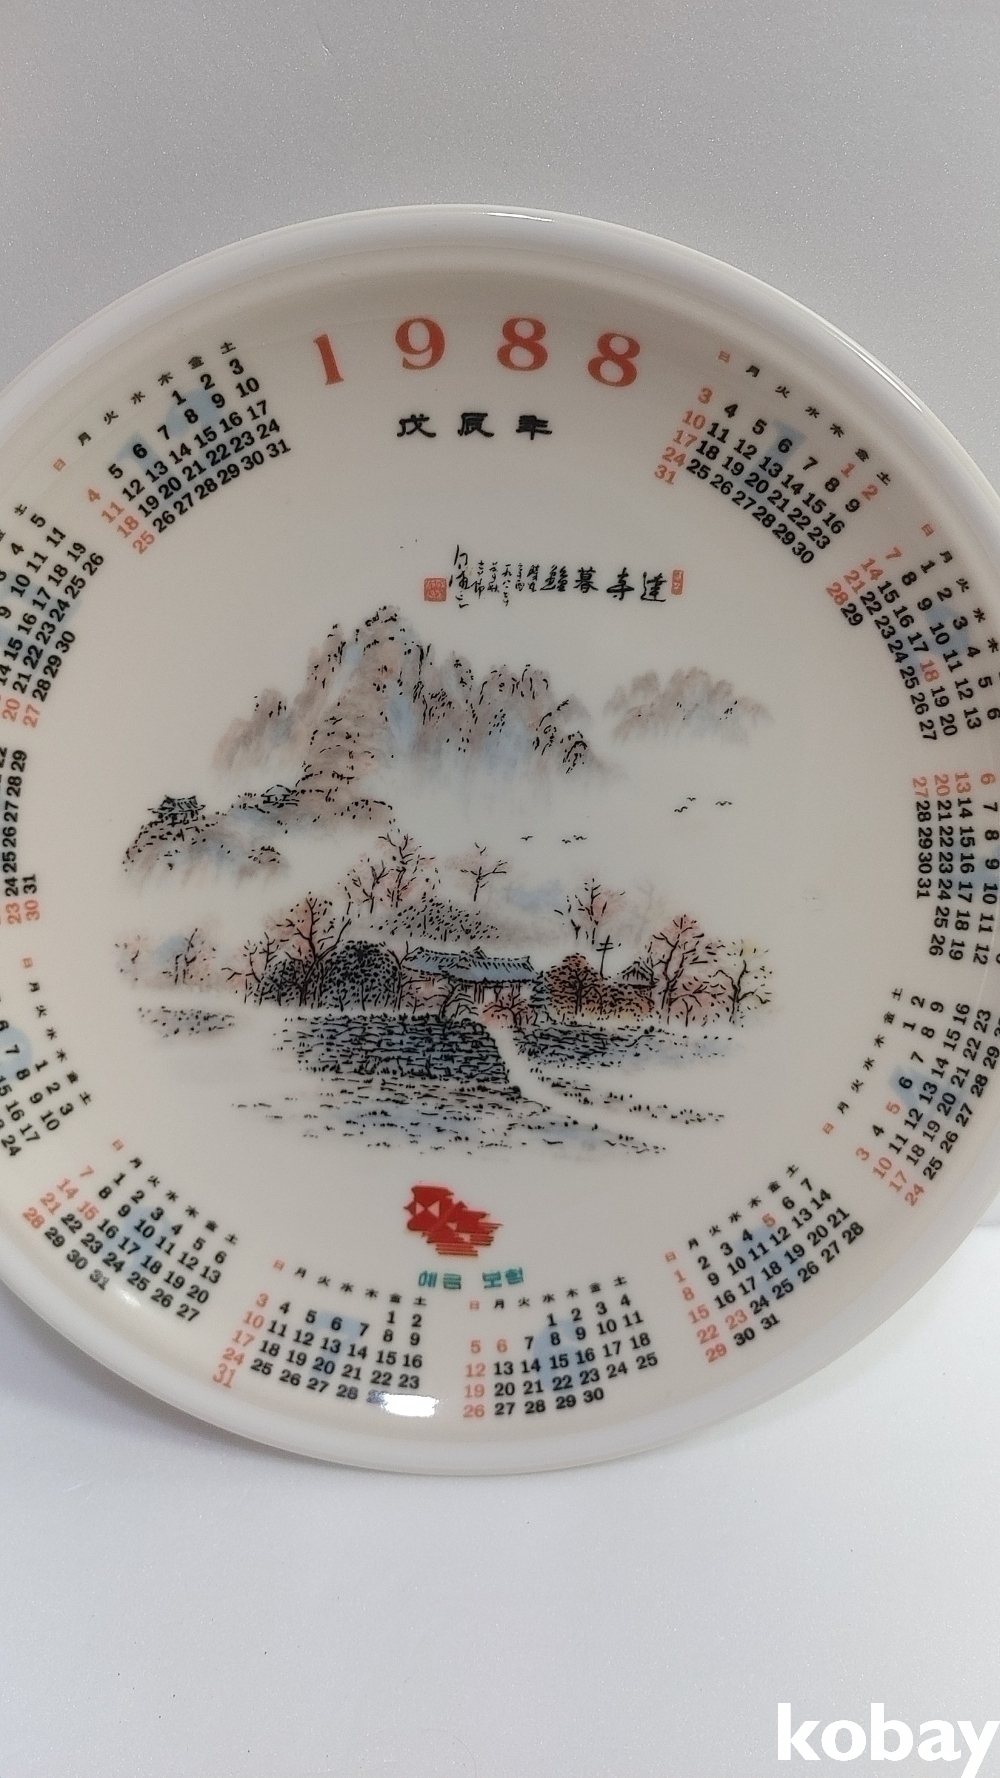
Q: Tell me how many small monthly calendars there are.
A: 12